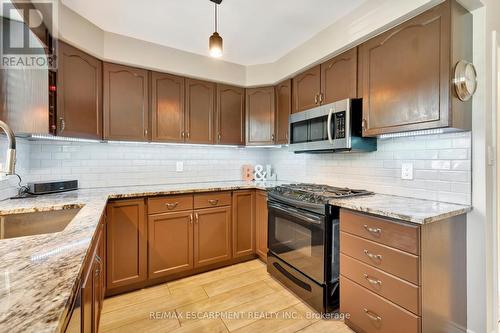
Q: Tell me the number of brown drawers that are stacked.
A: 4